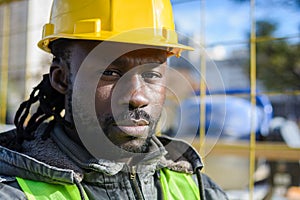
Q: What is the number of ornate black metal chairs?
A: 0